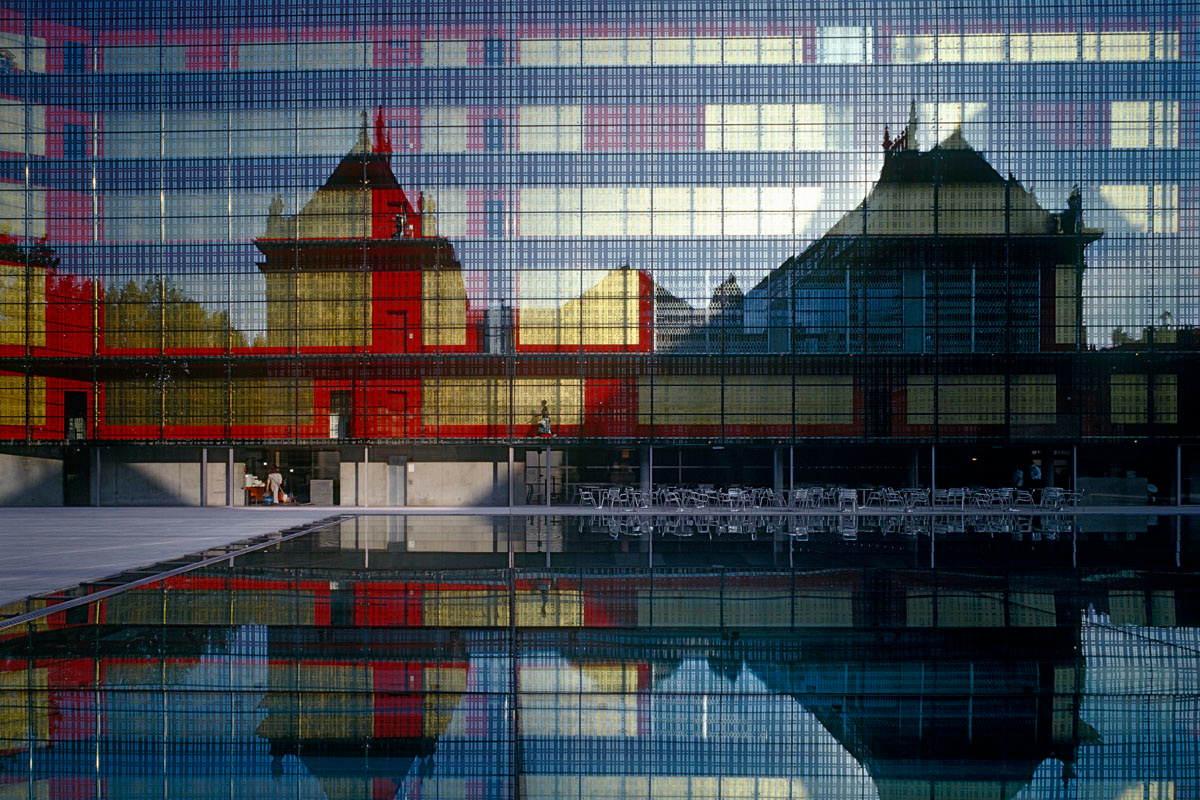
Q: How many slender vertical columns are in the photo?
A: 11